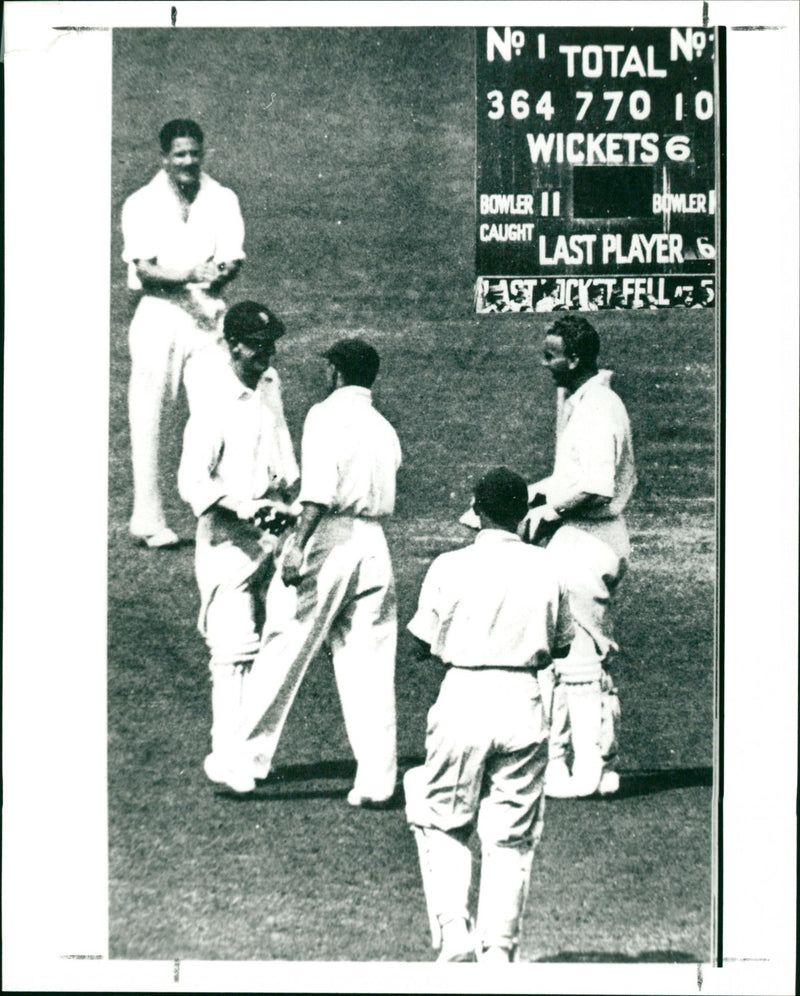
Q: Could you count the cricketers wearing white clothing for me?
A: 5